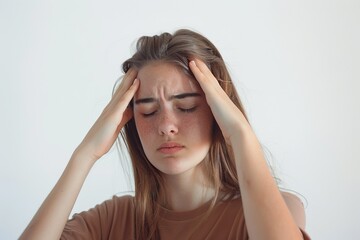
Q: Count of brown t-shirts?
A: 1